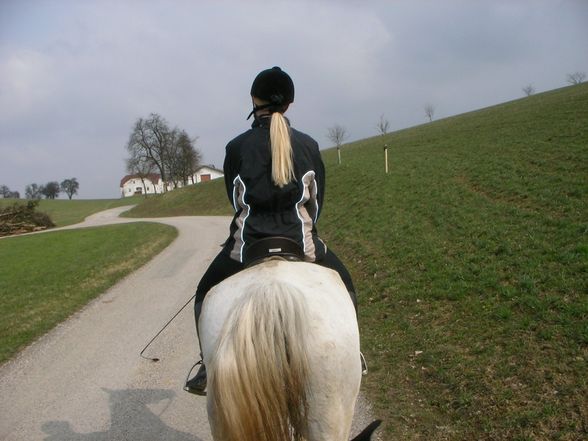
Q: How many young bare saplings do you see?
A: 5